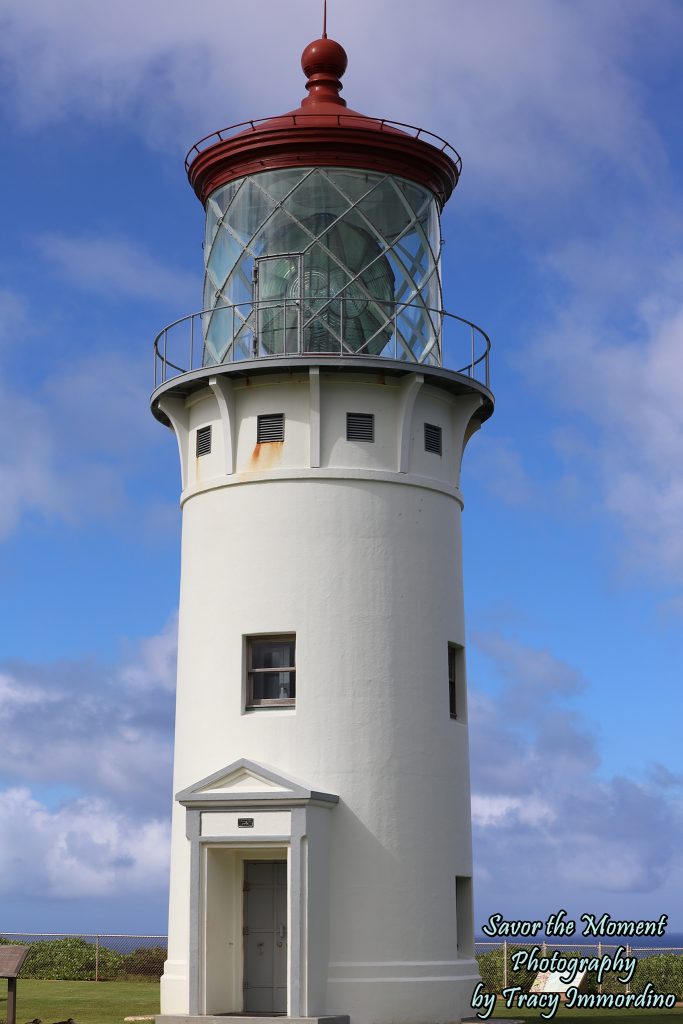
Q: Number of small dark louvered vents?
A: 4